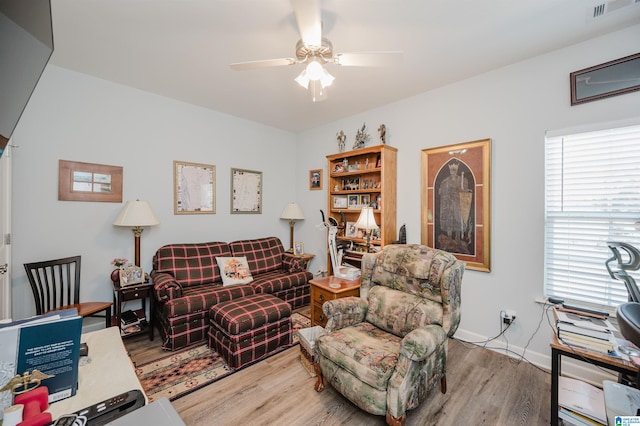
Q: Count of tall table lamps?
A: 3